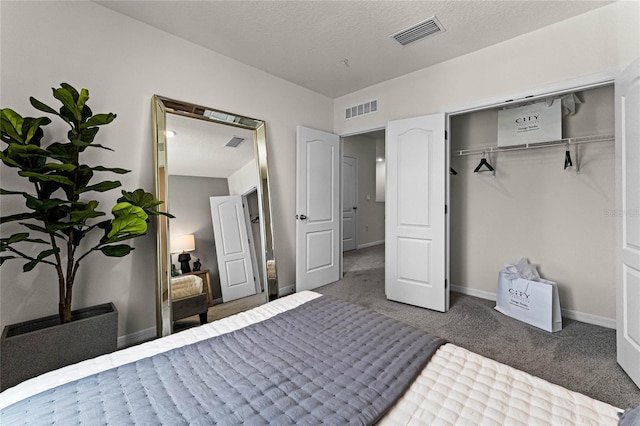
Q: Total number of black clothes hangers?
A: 3